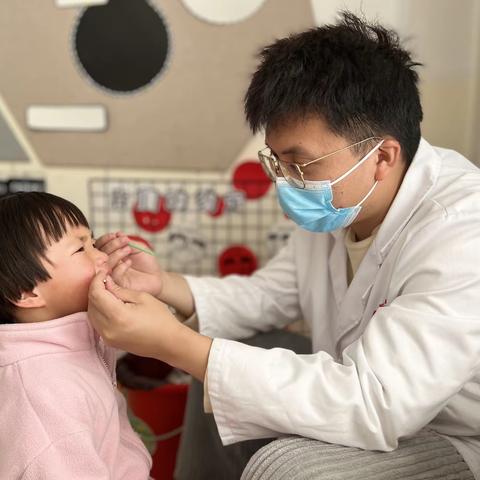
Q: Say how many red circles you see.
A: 5